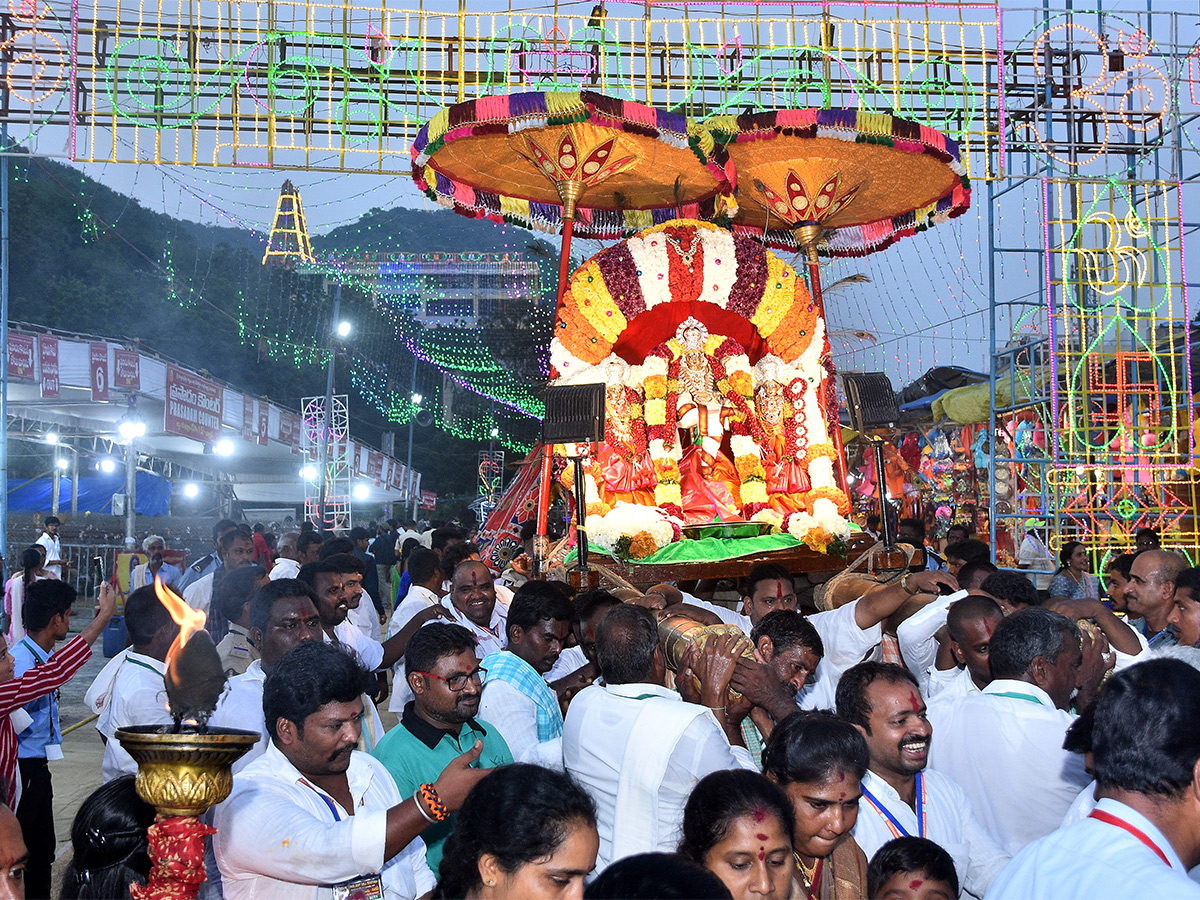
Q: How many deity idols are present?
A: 3